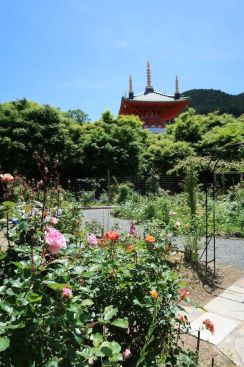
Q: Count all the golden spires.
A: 3